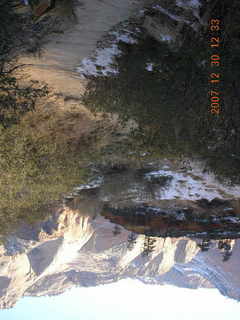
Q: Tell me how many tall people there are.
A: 0